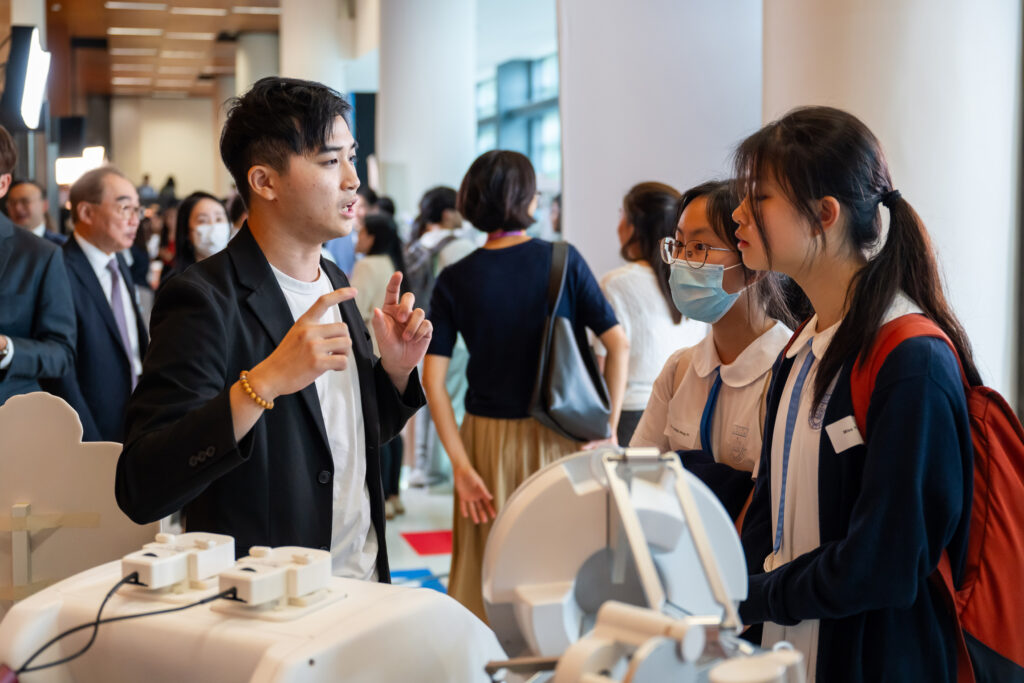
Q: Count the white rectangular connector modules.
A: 2